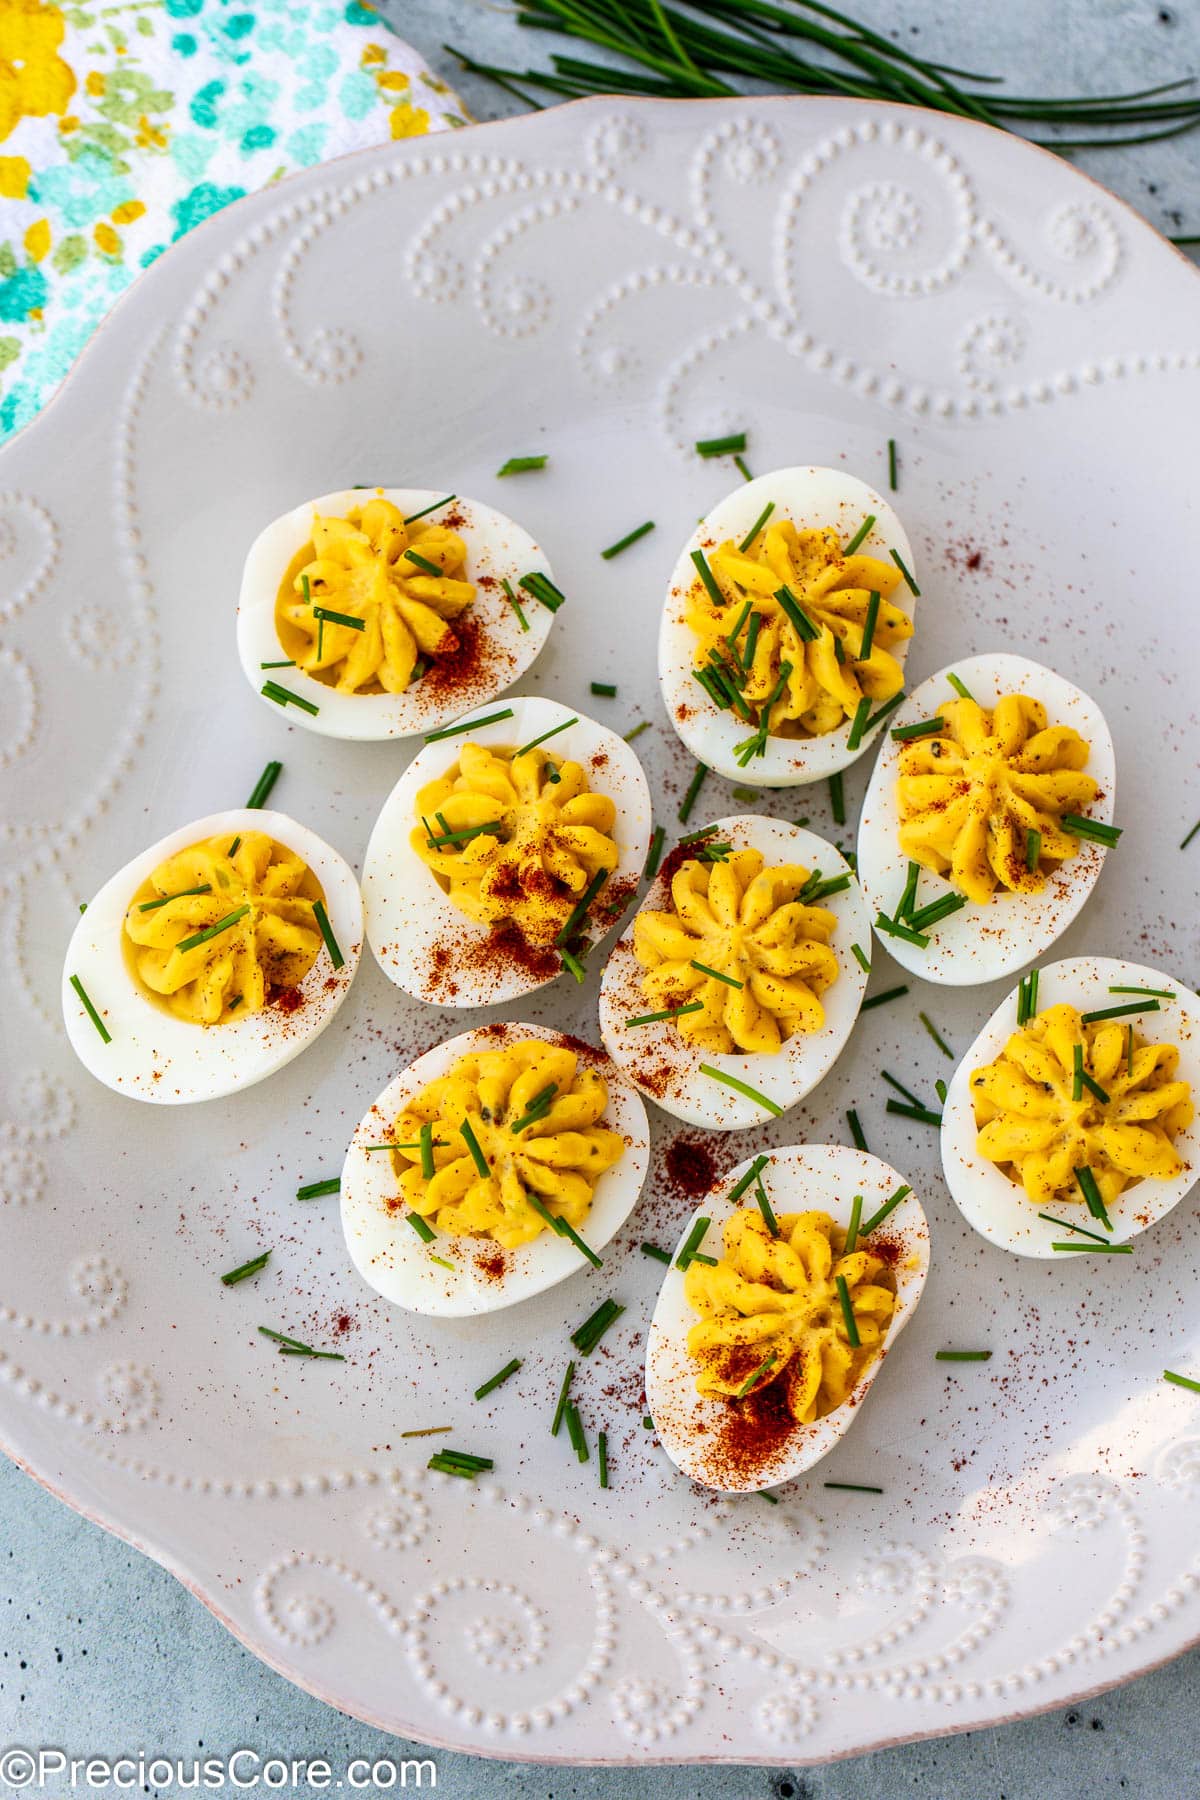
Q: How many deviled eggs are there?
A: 9